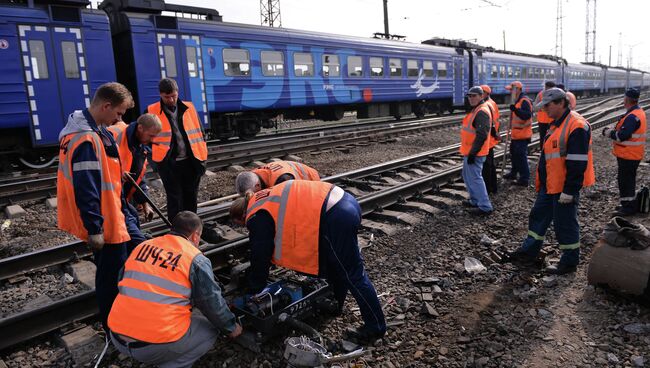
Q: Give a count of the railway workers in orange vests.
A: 13